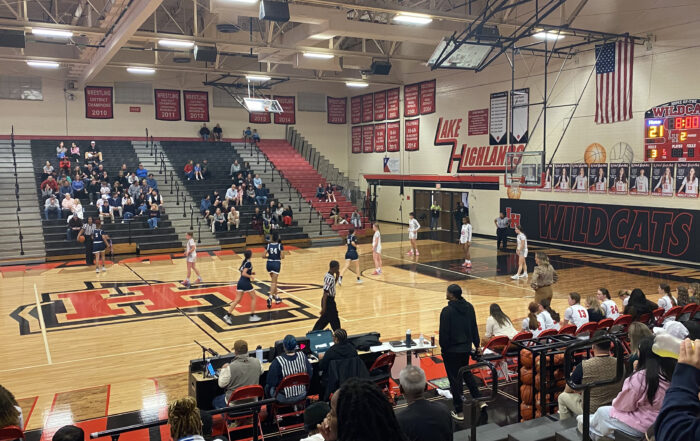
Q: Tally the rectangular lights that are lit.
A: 10